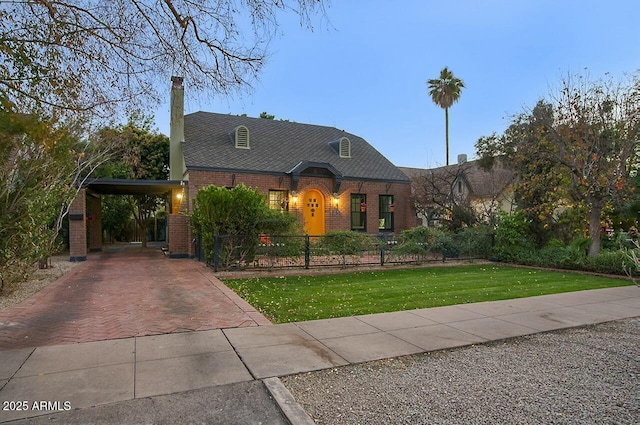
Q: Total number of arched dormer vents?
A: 2